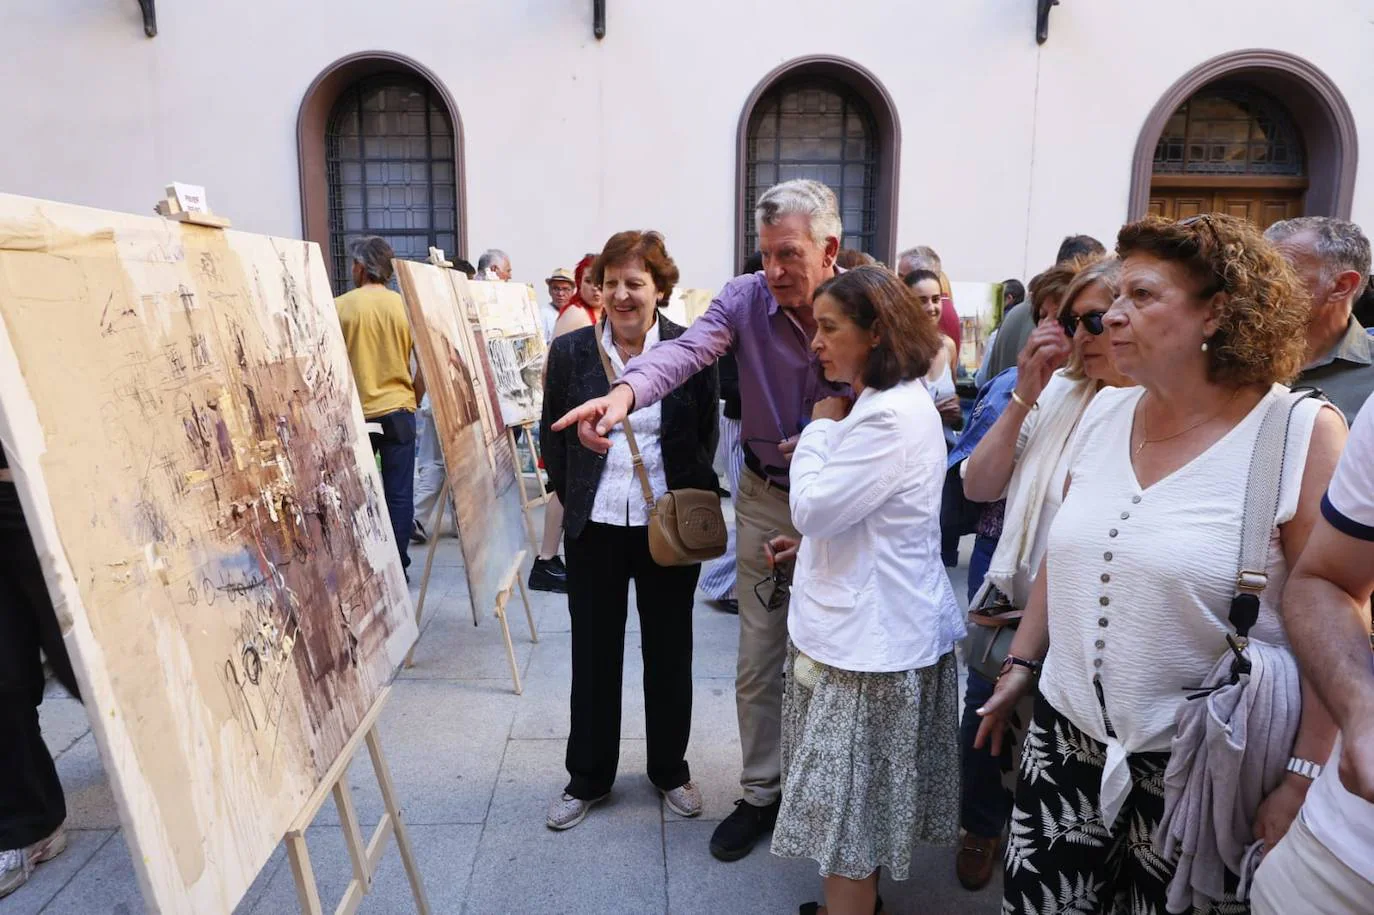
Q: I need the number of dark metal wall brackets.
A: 3